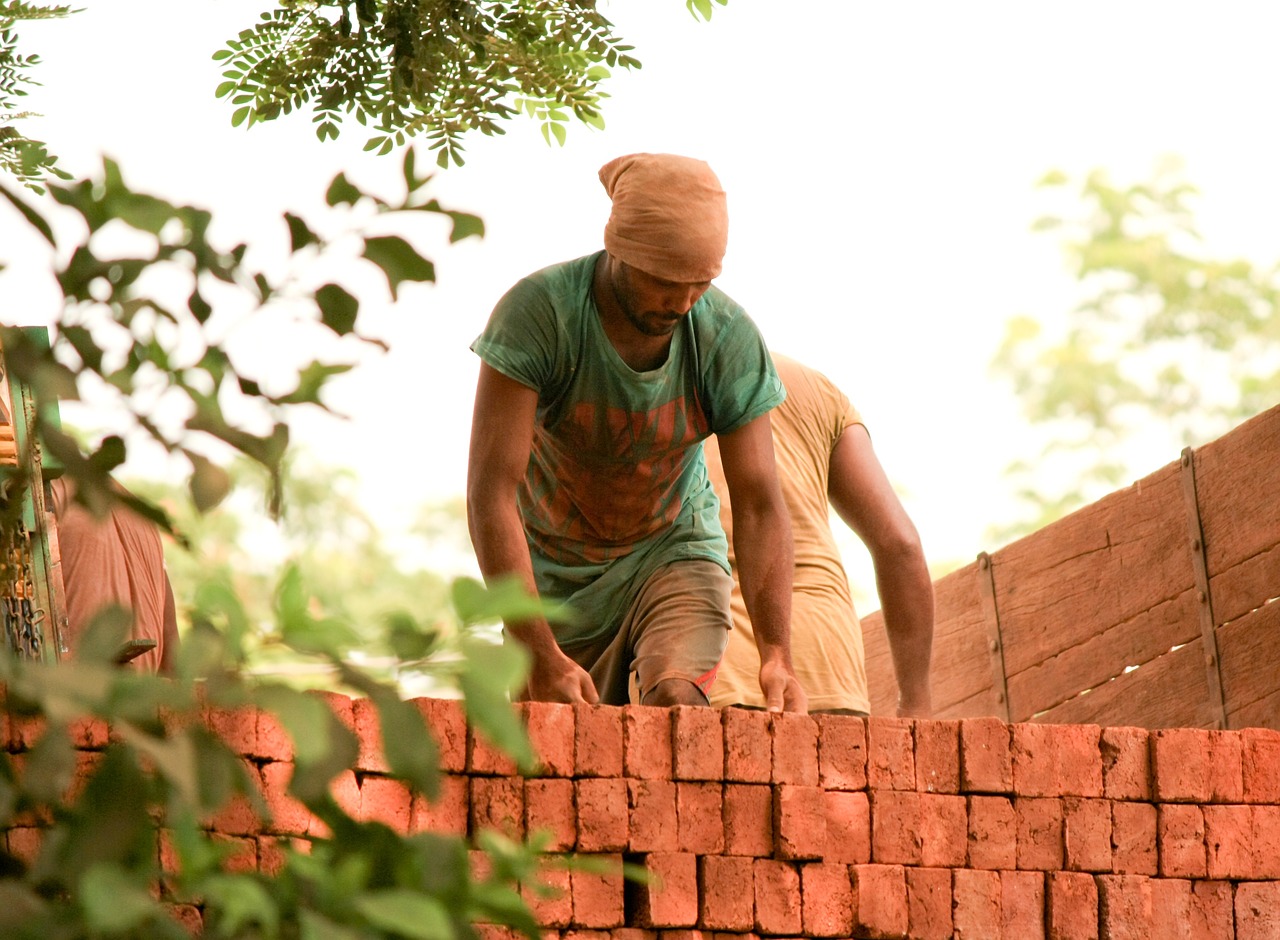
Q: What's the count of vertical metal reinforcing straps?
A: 2